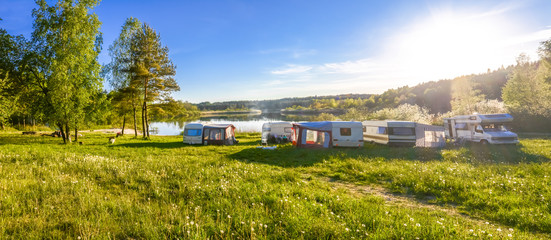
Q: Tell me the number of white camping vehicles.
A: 5